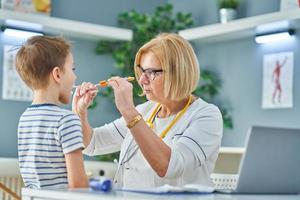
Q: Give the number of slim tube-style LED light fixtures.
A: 2